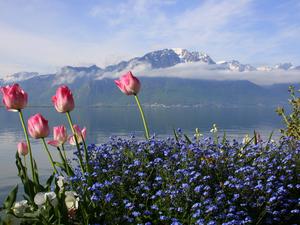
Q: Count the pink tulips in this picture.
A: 7